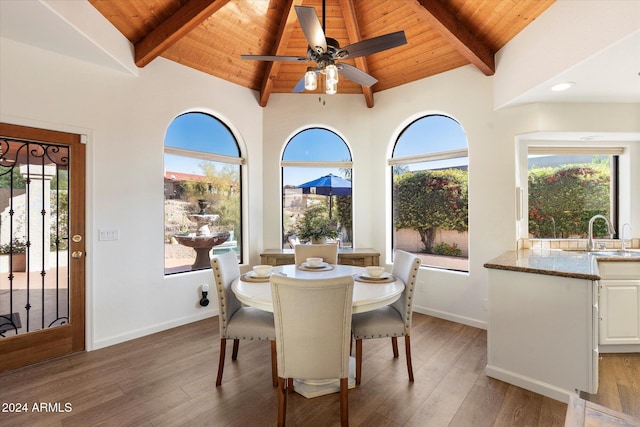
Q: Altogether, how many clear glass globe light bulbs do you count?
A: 3